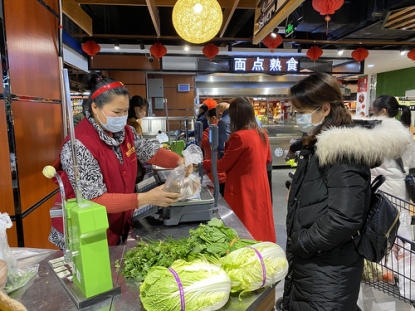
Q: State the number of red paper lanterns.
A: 8